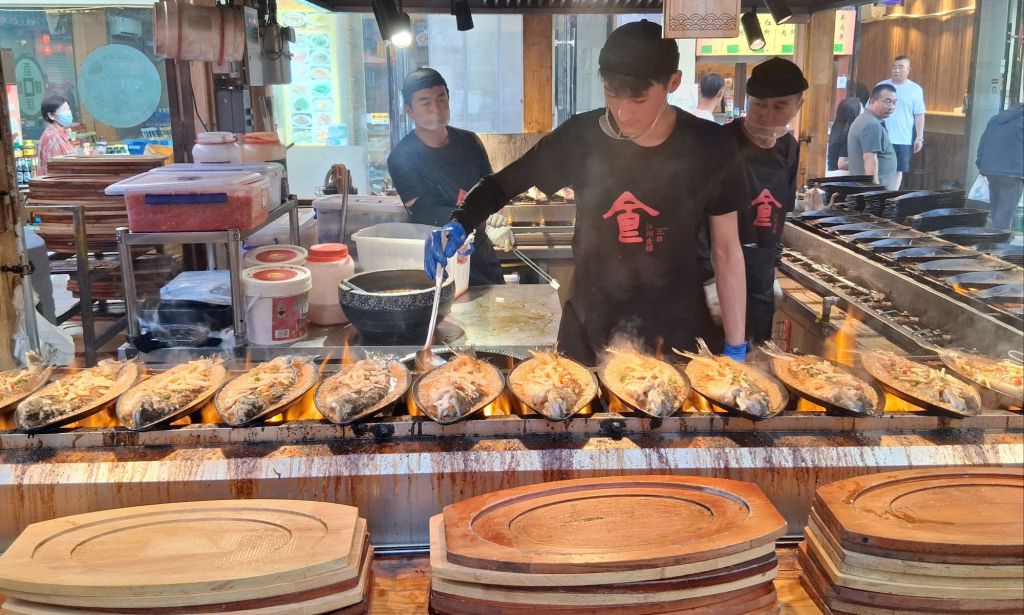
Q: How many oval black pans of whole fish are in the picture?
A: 12